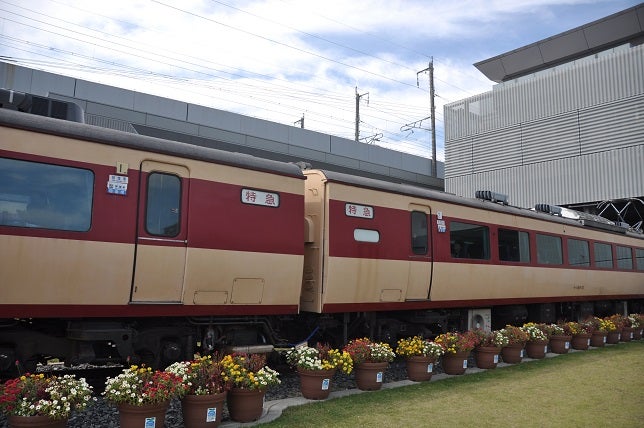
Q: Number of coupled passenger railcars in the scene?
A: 2